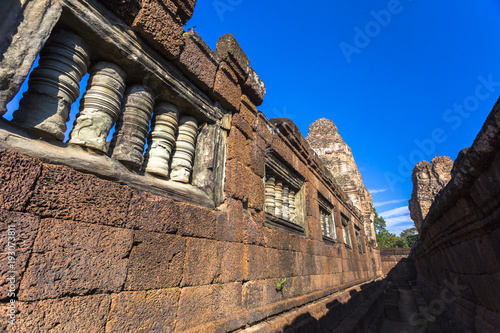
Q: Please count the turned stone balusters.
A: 11